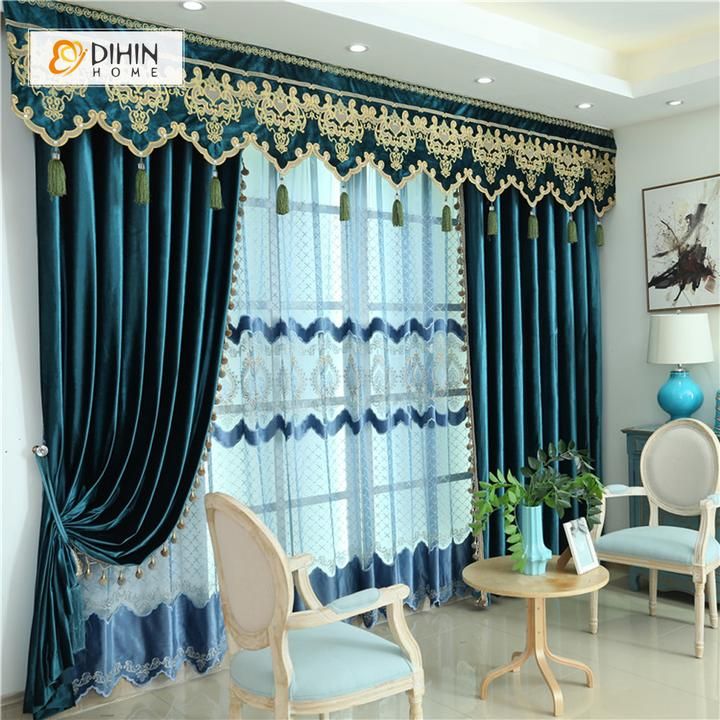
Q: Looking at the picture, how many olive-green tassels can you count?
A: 11